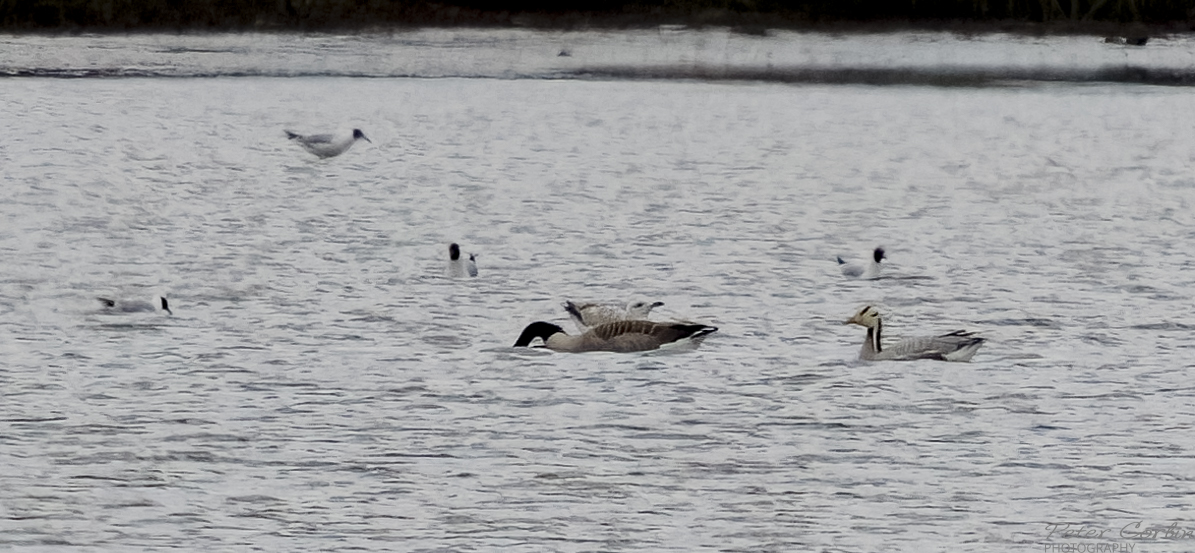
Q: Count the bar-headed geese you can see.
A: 1